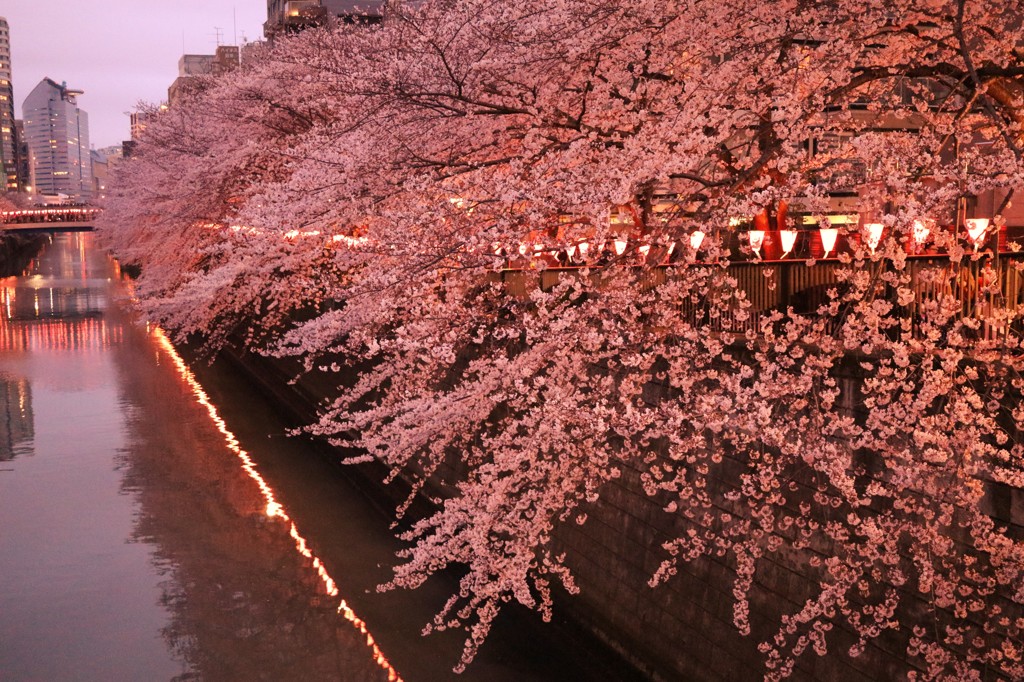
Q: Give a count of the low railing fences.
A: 1